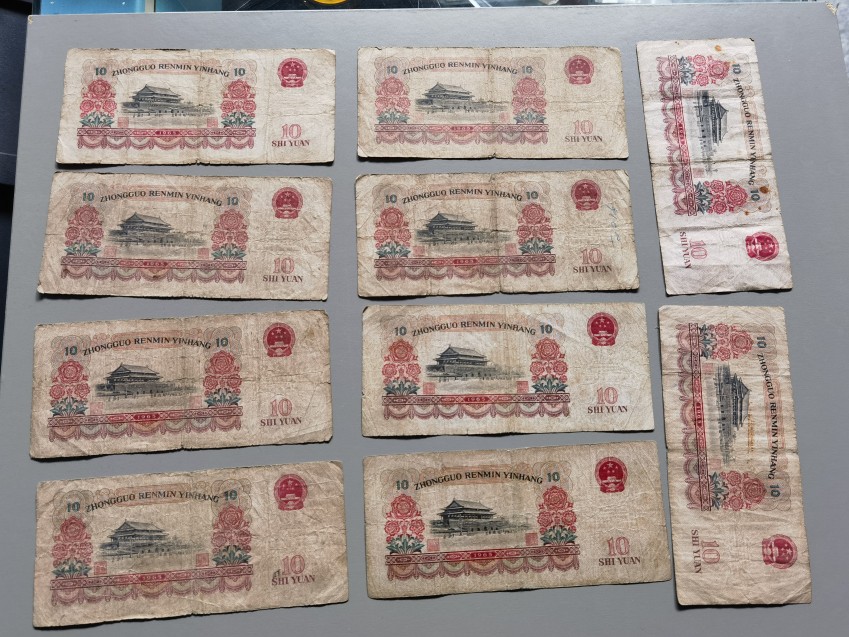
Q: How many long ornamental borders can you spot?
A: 10